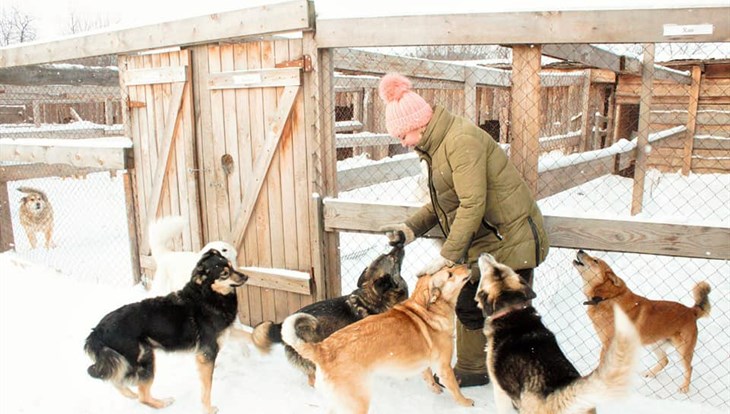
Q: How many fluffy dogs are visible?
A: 7